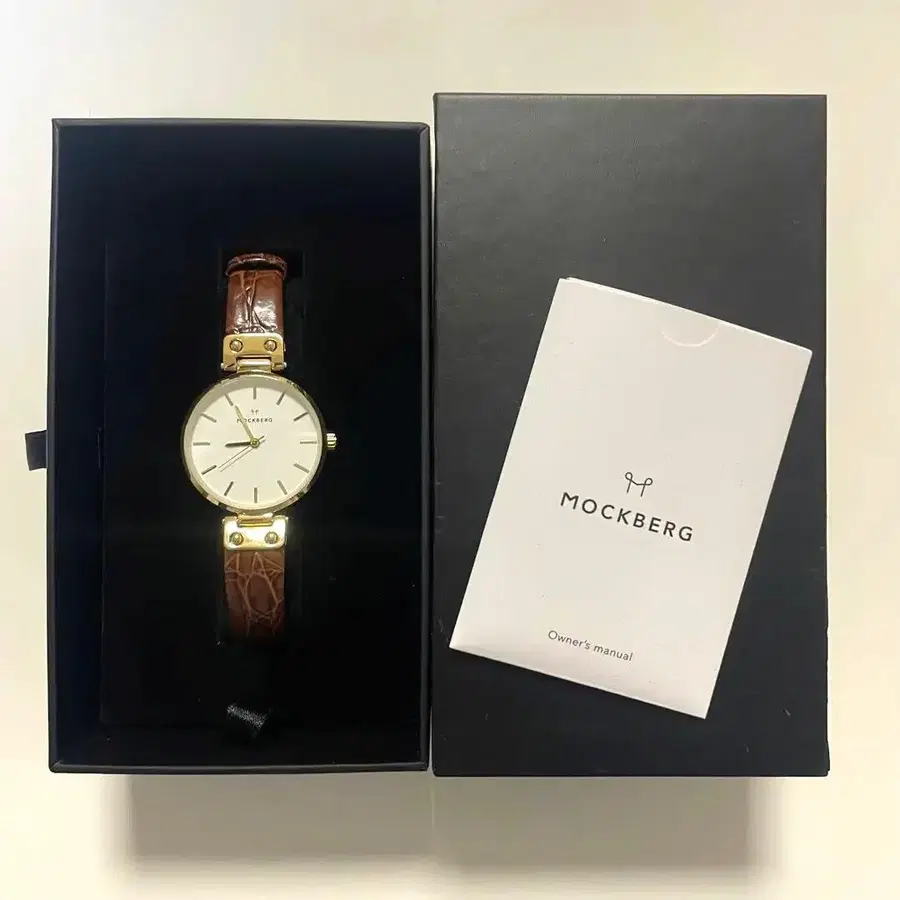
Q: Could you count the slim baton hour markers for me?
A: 12